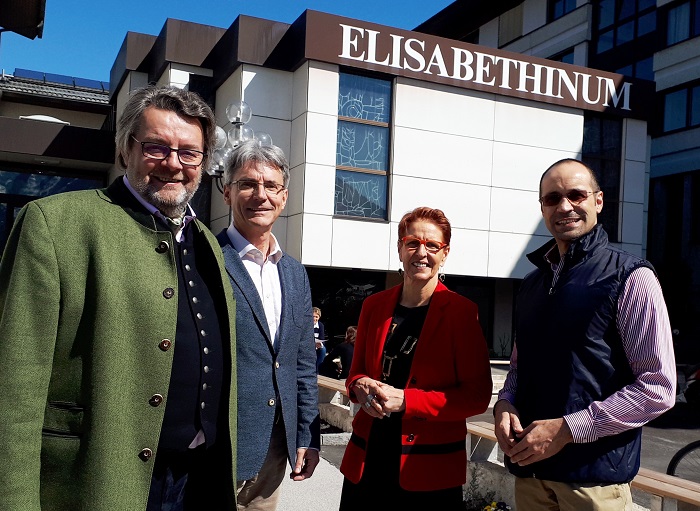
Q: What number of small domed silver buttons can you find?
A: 10